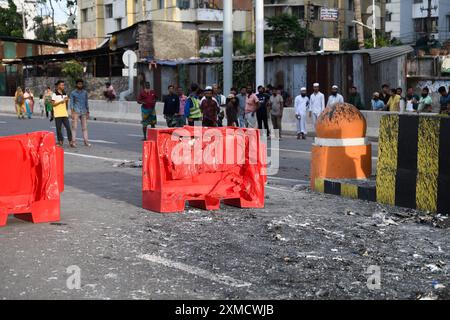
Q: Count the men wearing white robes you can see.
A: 3